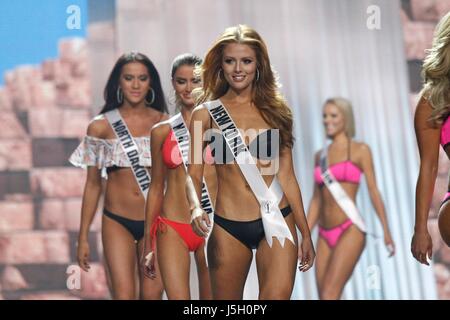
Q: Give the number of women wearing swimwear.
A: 5